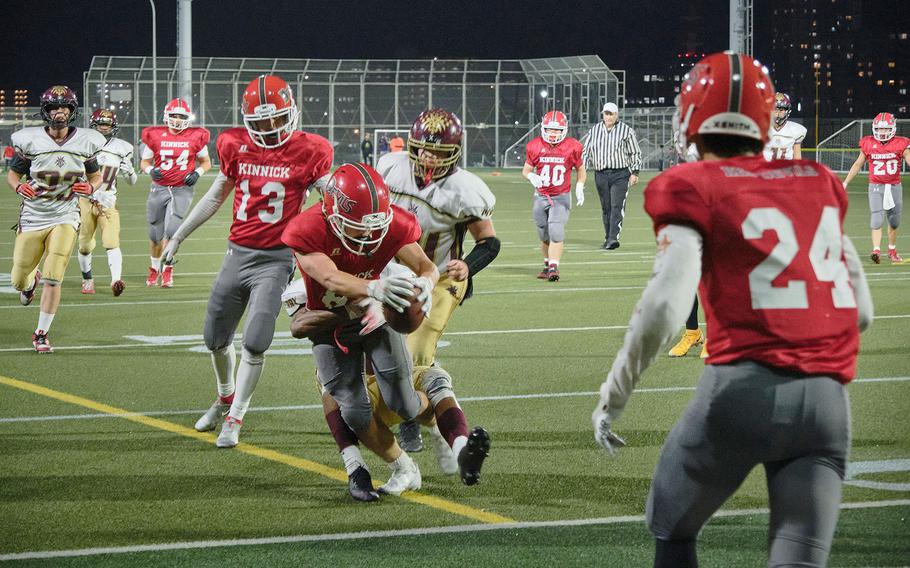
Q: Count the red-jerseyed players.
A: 6